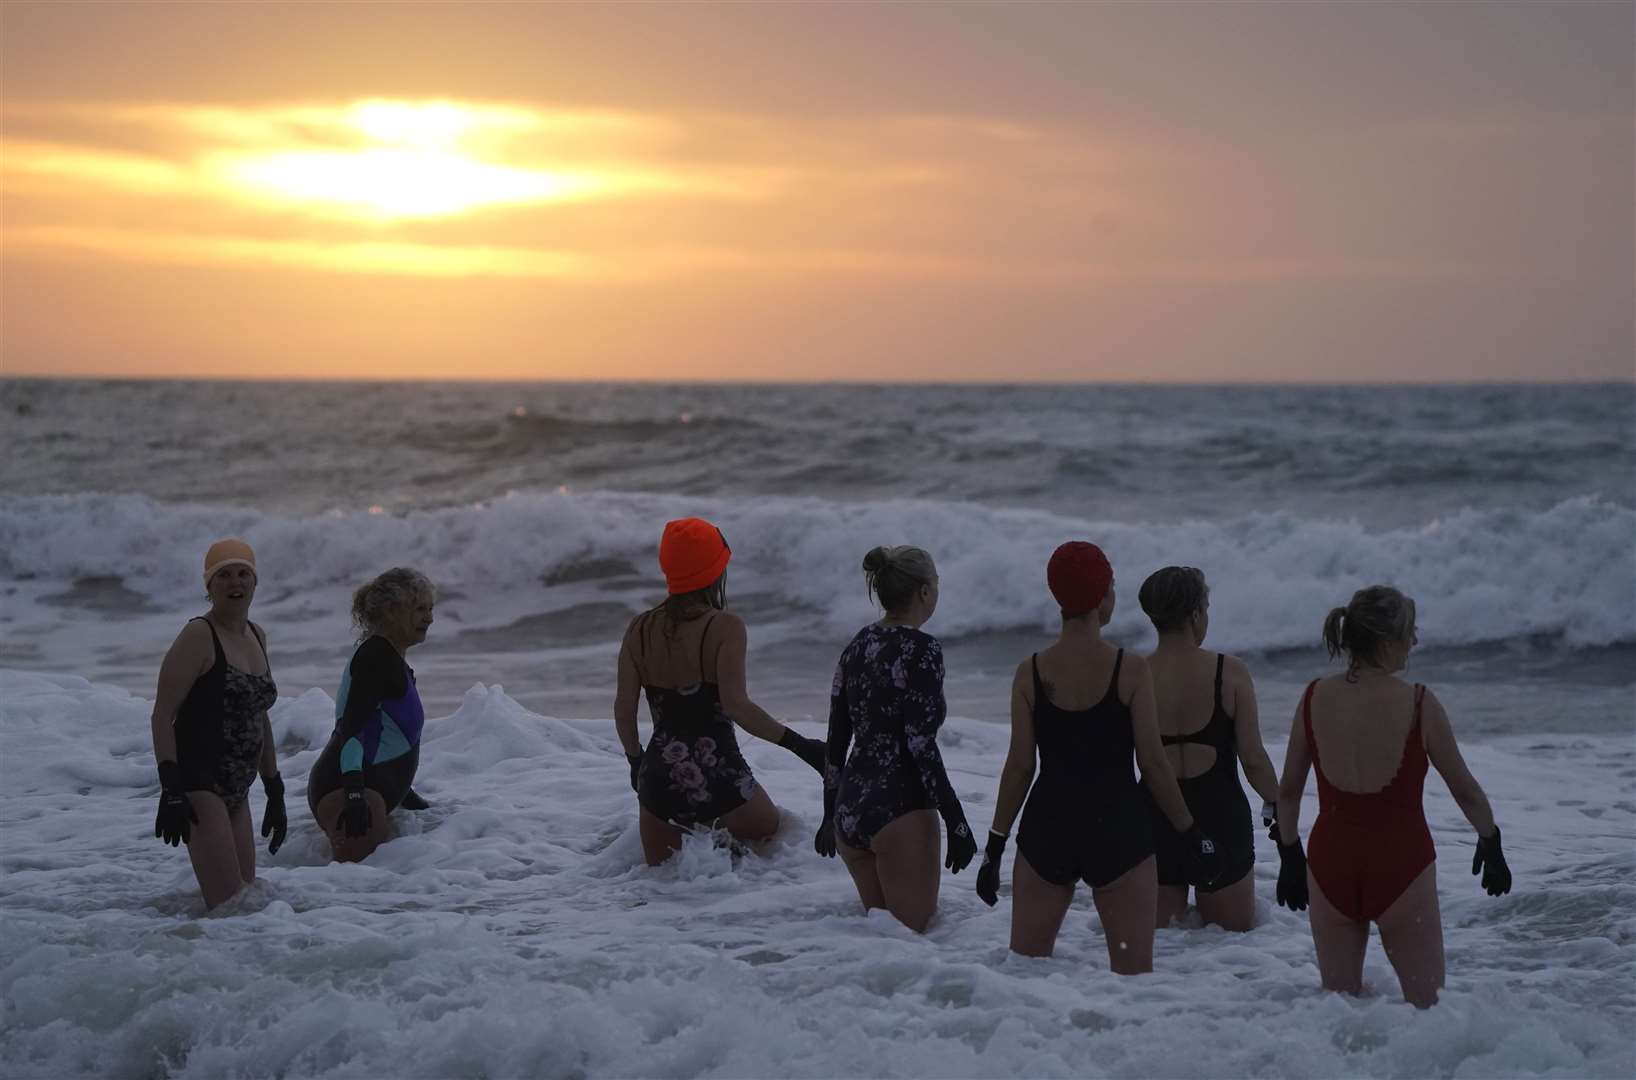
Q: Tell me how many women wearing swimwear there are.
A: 7